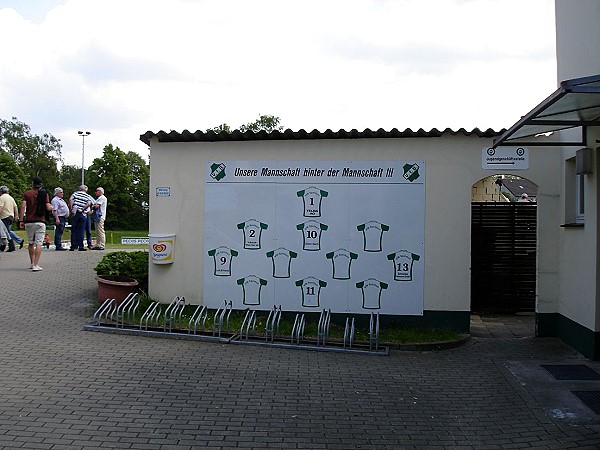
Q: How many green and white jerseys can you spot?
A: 11